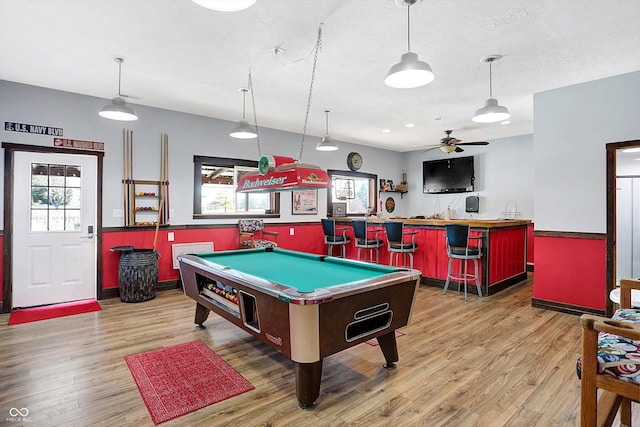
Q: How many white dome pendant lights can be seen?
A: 6